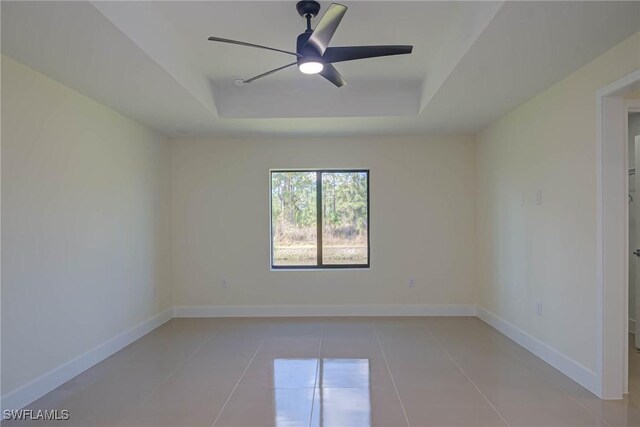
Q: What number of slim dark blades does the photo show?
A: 5